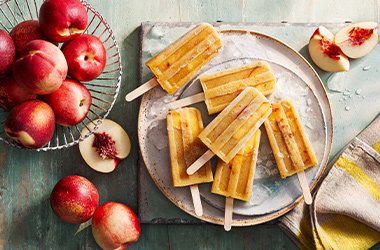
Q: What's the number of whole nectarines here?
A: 10